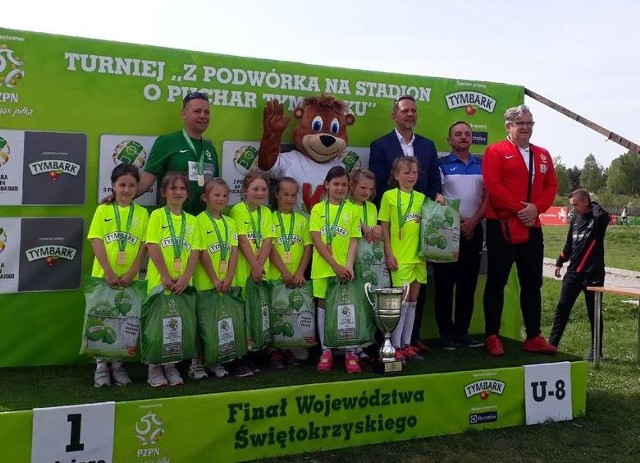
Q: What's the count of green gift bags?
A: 8